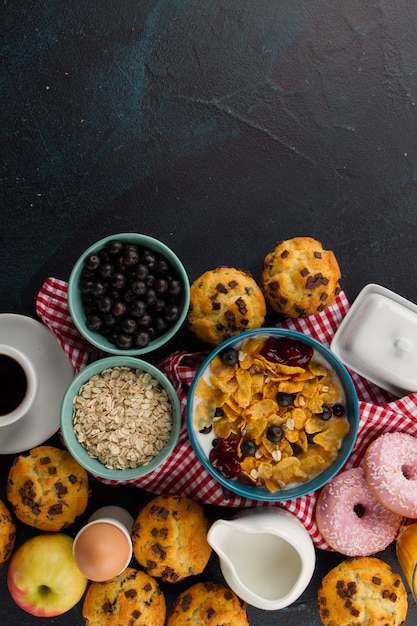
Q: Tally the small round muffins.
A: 8